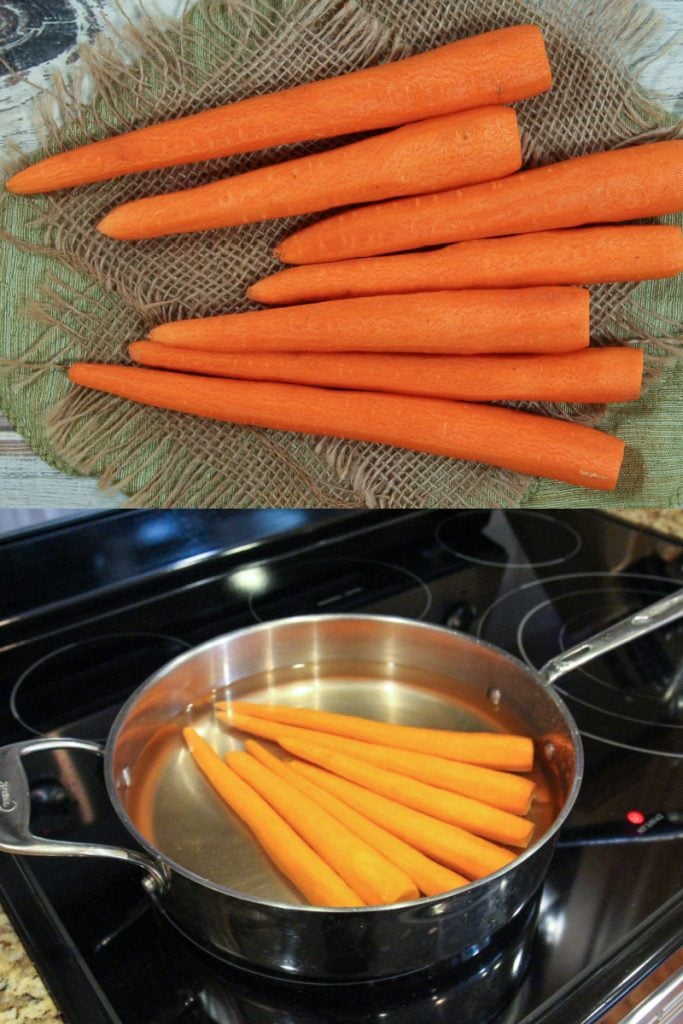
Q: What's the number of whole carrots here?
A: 14